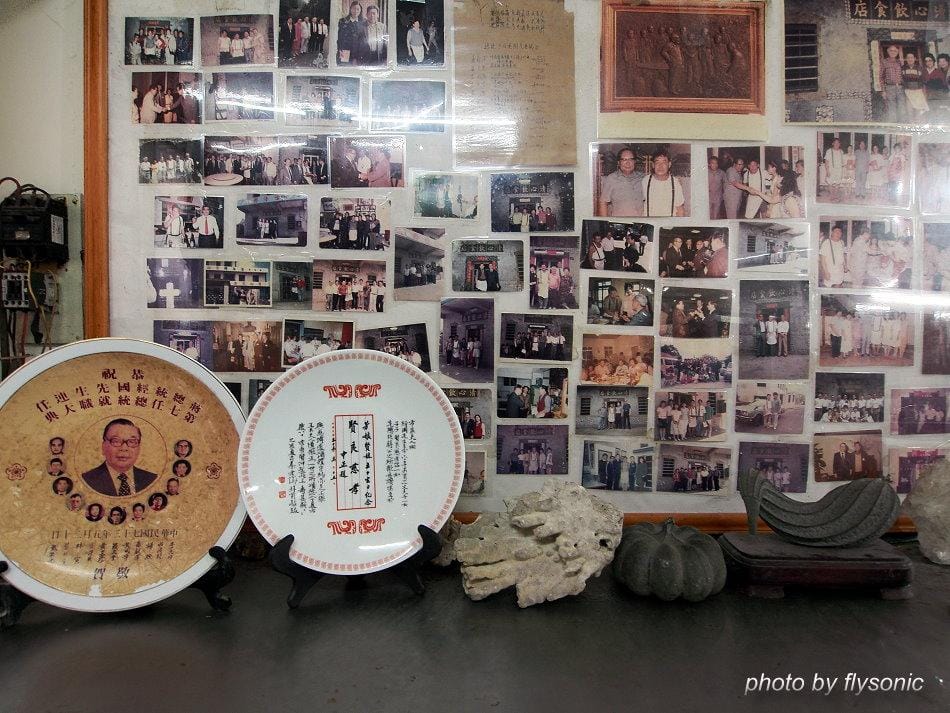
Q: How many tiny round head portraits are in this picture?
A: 11